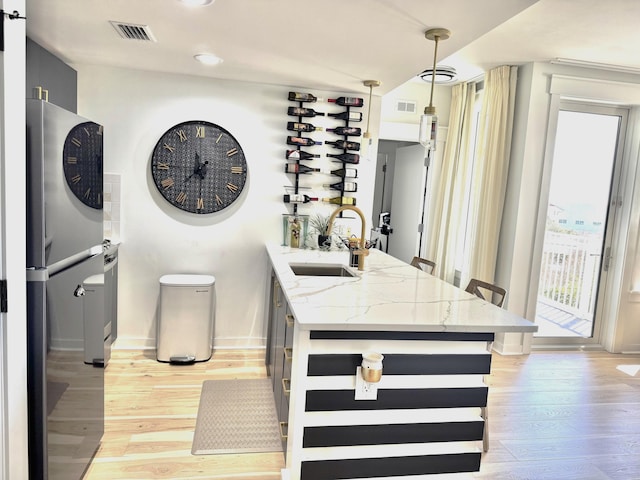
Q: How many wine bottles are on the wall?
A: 15